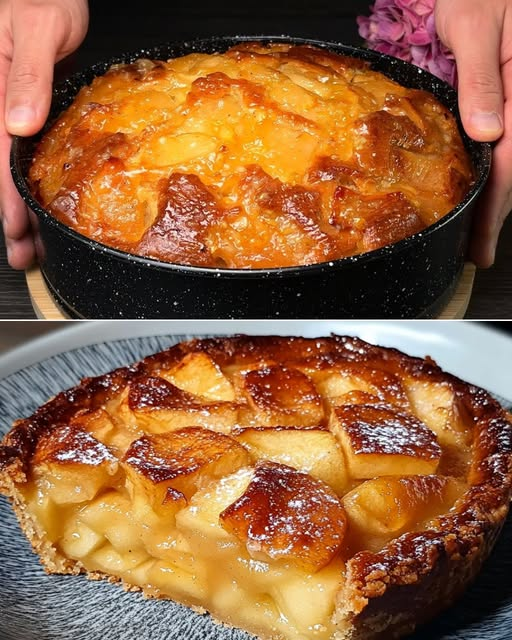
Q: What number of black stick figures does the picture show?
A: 0